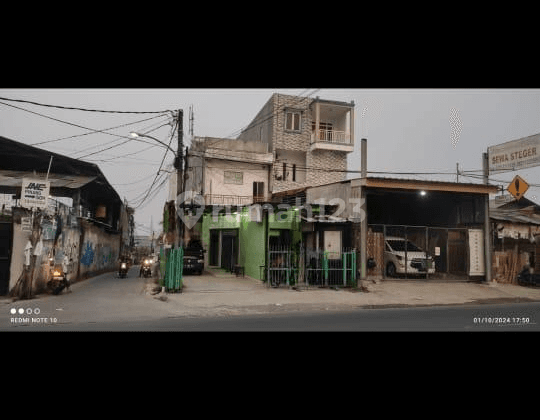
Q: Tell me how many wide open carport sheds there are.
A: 1